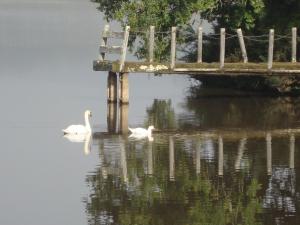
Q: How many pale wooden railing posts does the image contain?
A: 9